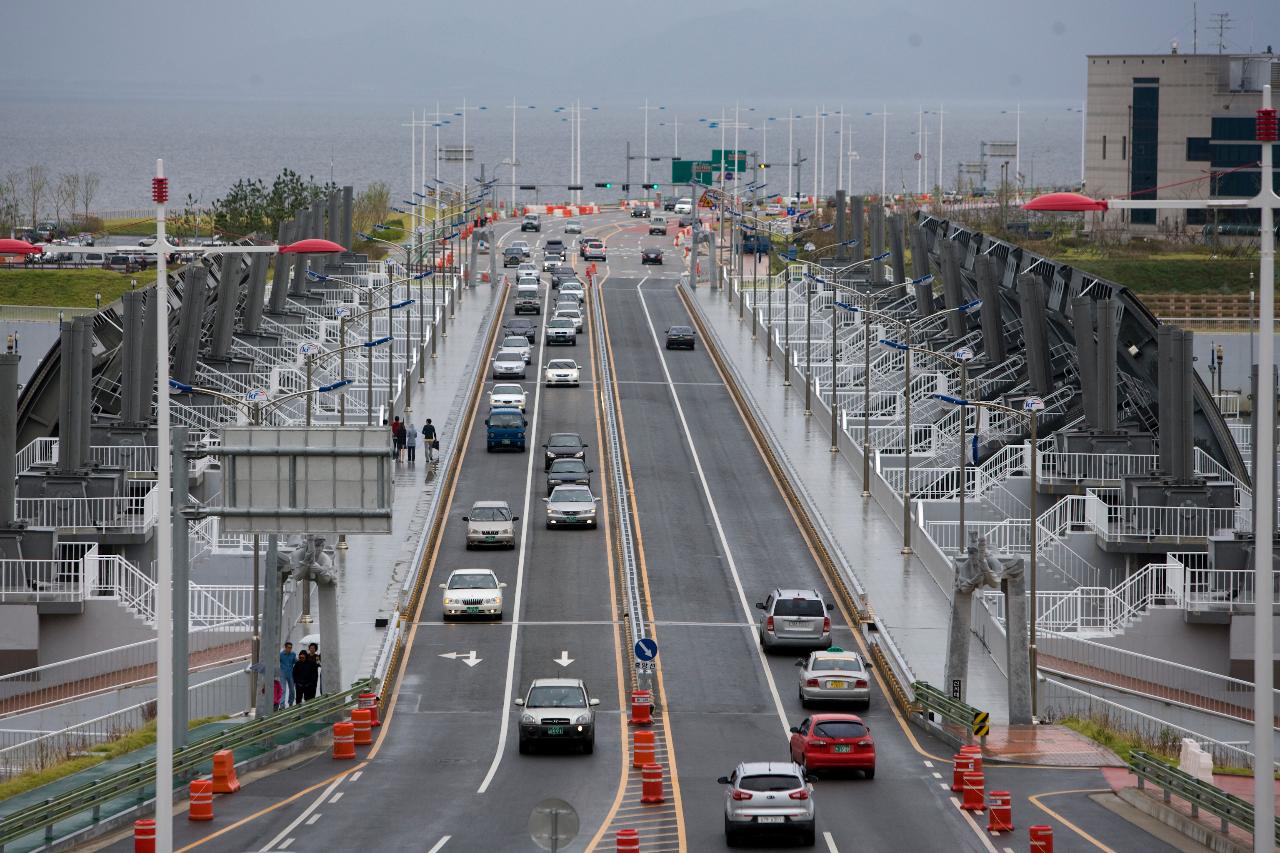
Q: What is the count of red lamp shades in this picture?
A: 3